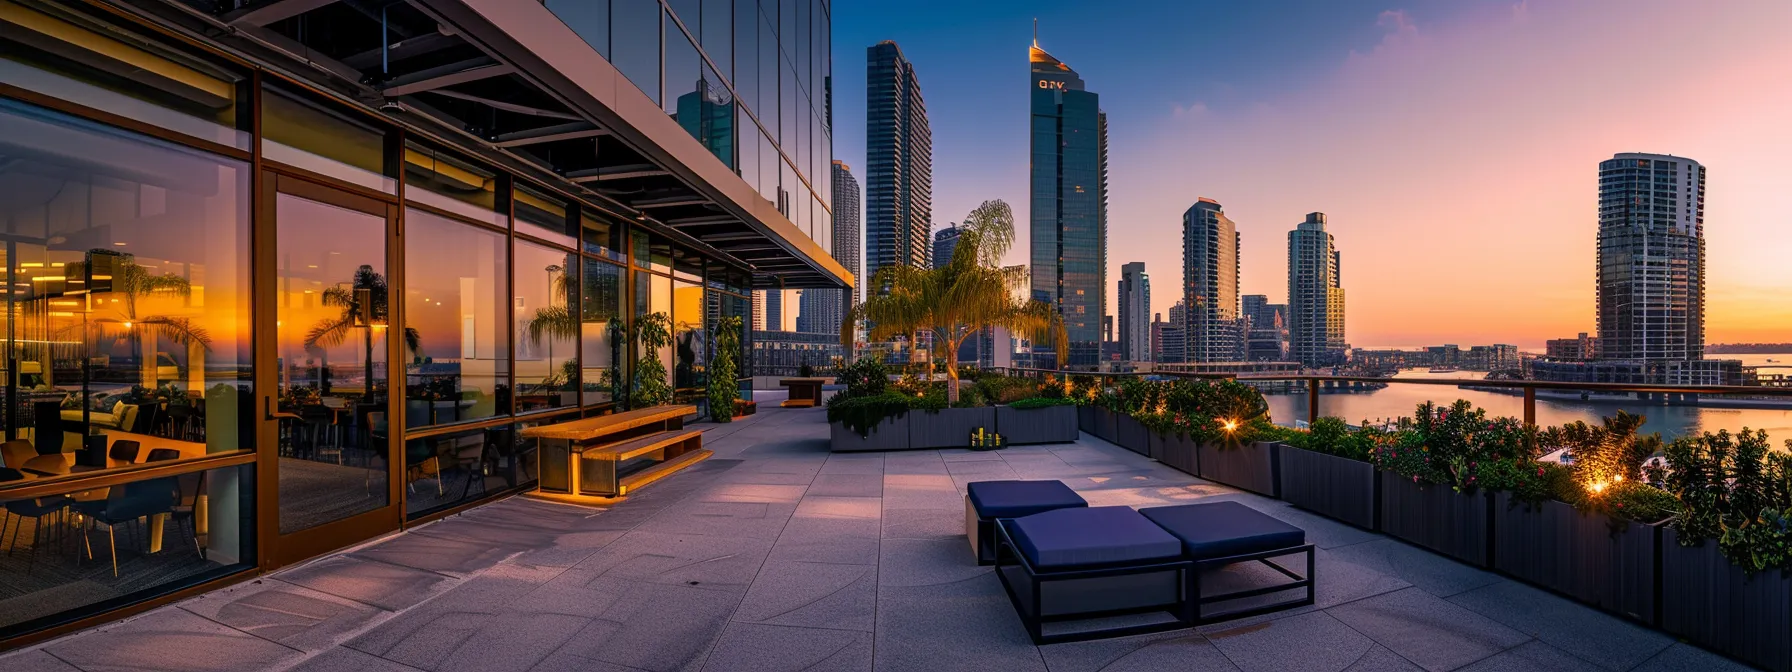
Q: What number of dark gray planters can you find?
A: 12